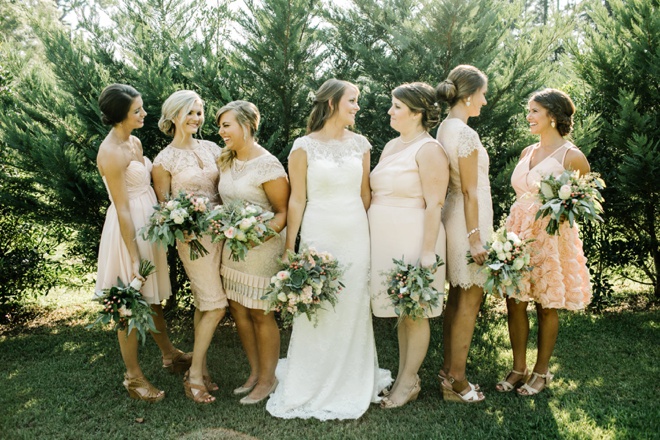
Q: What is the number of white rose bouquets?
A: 7